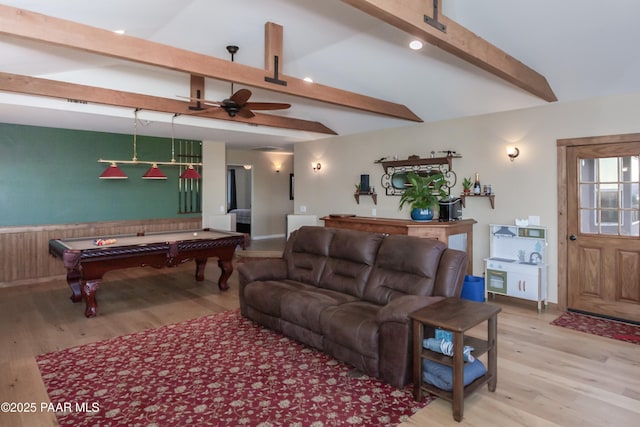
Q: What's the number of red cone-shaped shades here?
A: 3